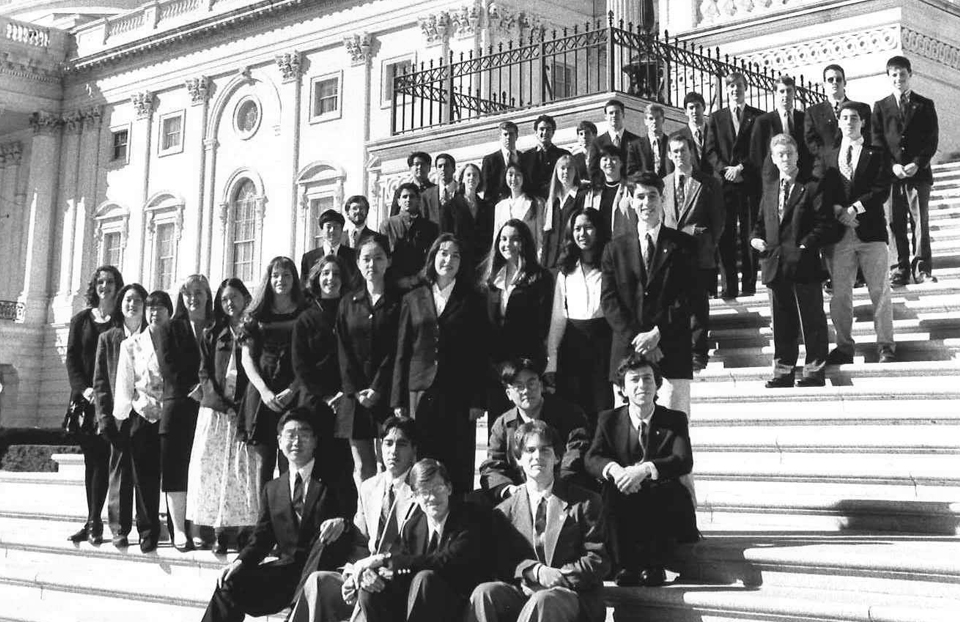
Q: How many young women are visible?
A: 15